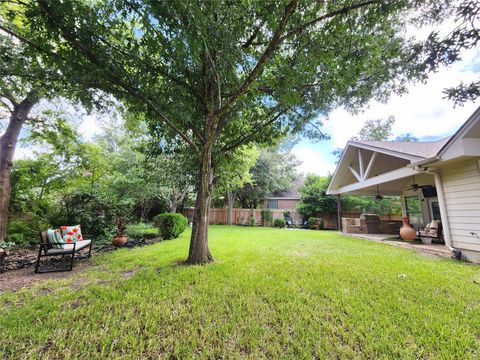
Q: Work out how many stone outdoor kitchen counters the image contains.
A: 1